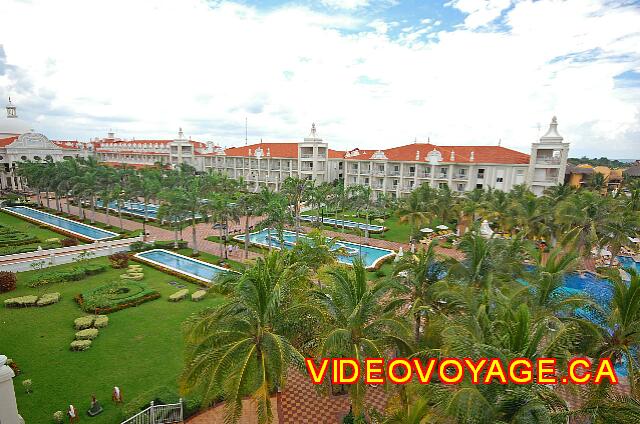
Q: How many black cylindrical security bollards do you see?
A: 0